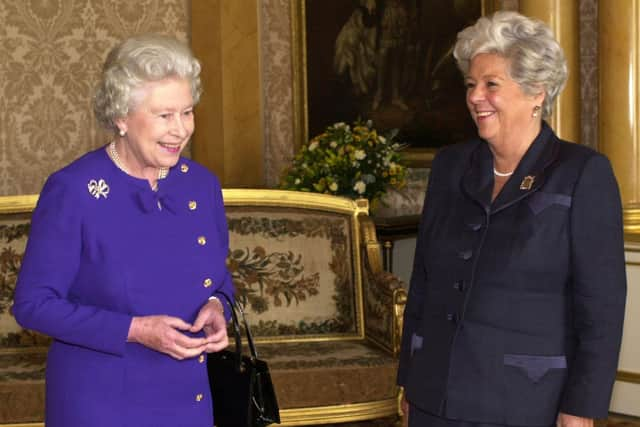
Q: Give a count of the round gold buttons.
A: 6